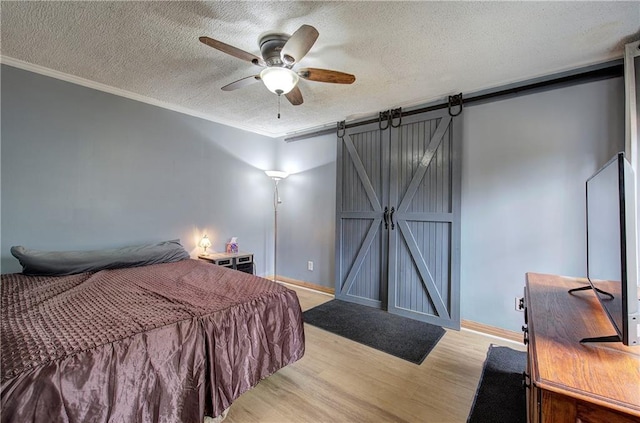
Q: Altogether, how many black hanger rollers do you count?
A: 4